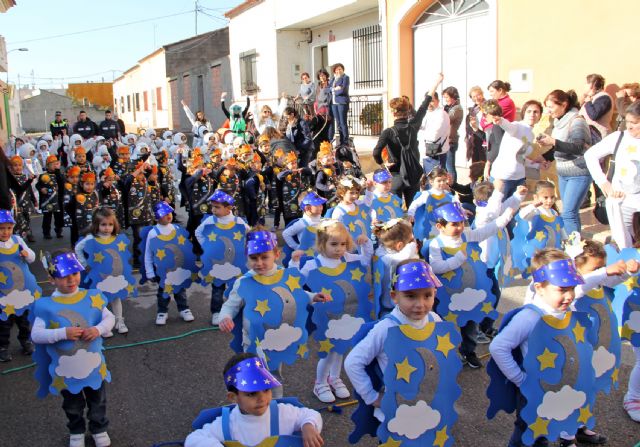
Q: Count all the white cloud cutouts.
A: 12